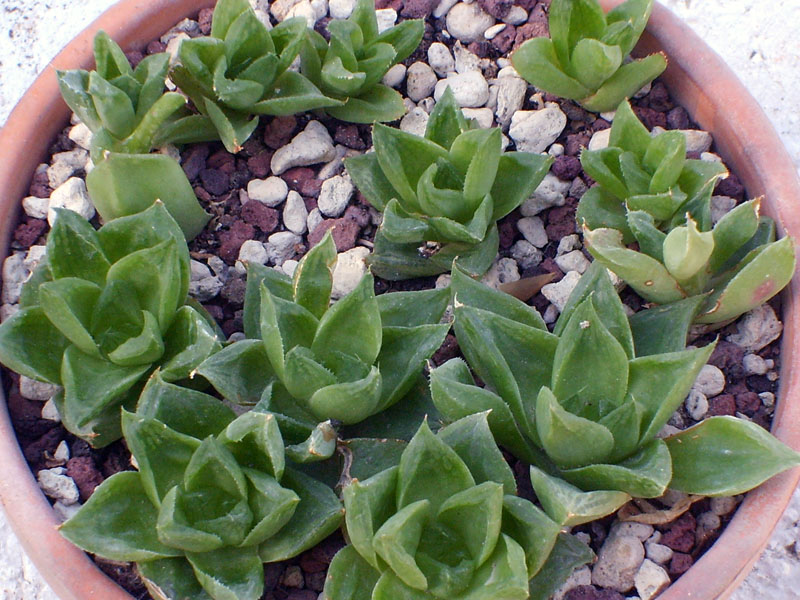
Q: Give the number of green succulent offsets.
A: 12